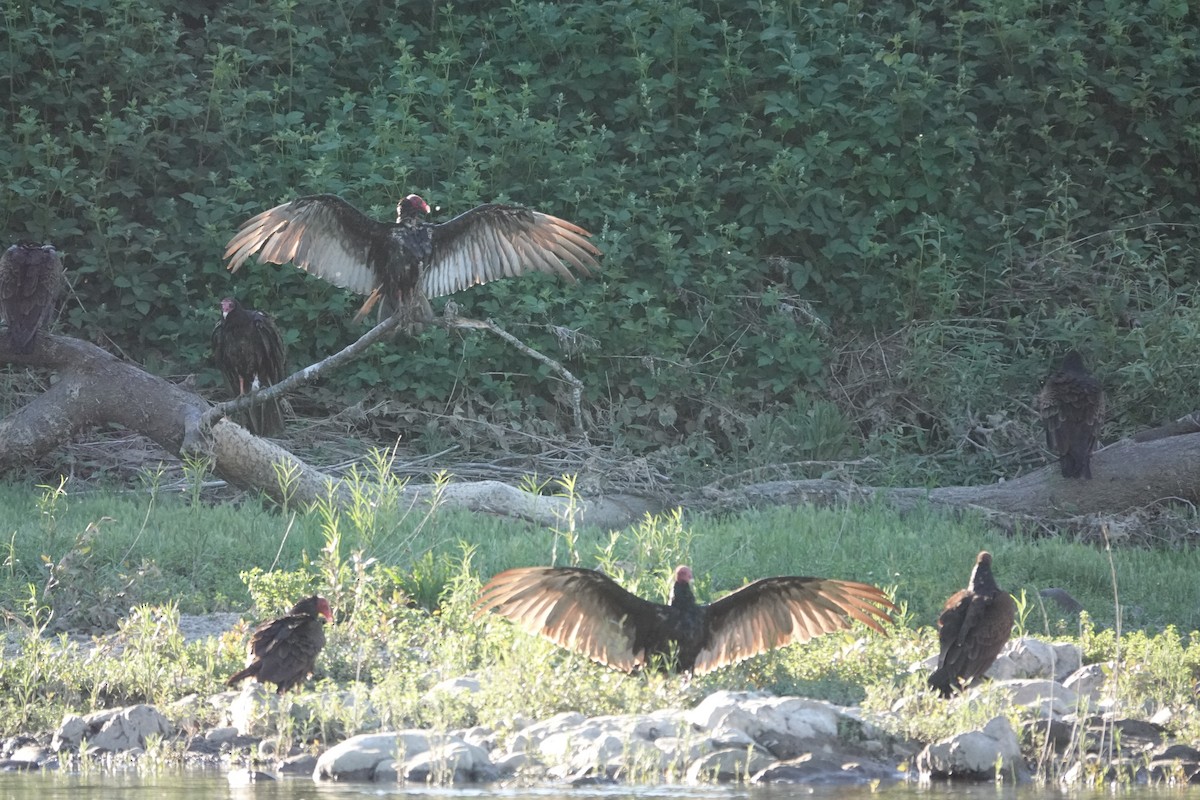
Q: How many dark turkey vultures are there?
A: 7